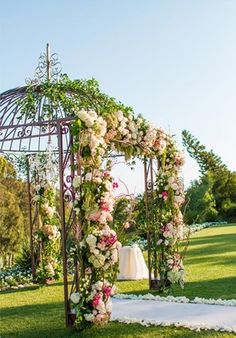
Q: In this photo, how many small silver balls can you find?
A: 0